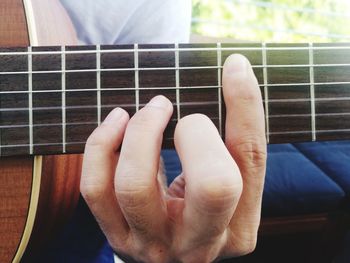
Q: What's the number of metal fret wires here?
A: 8